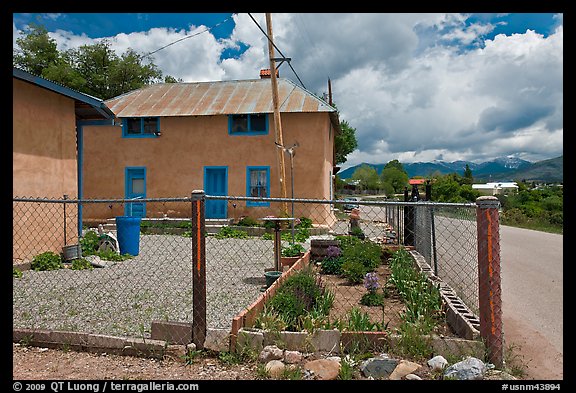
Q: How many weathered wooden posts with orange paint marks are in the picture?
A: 2